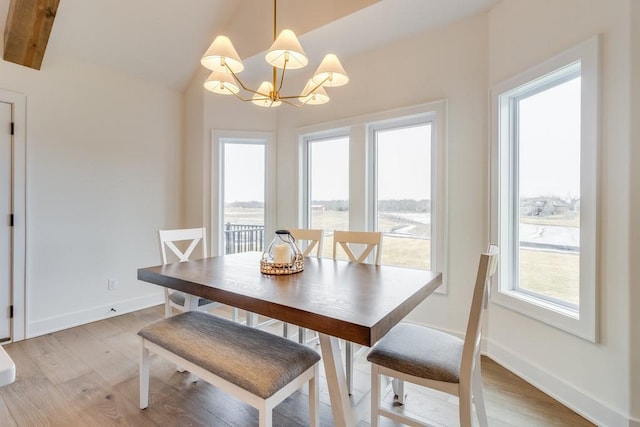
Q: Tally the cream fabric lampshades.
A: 6